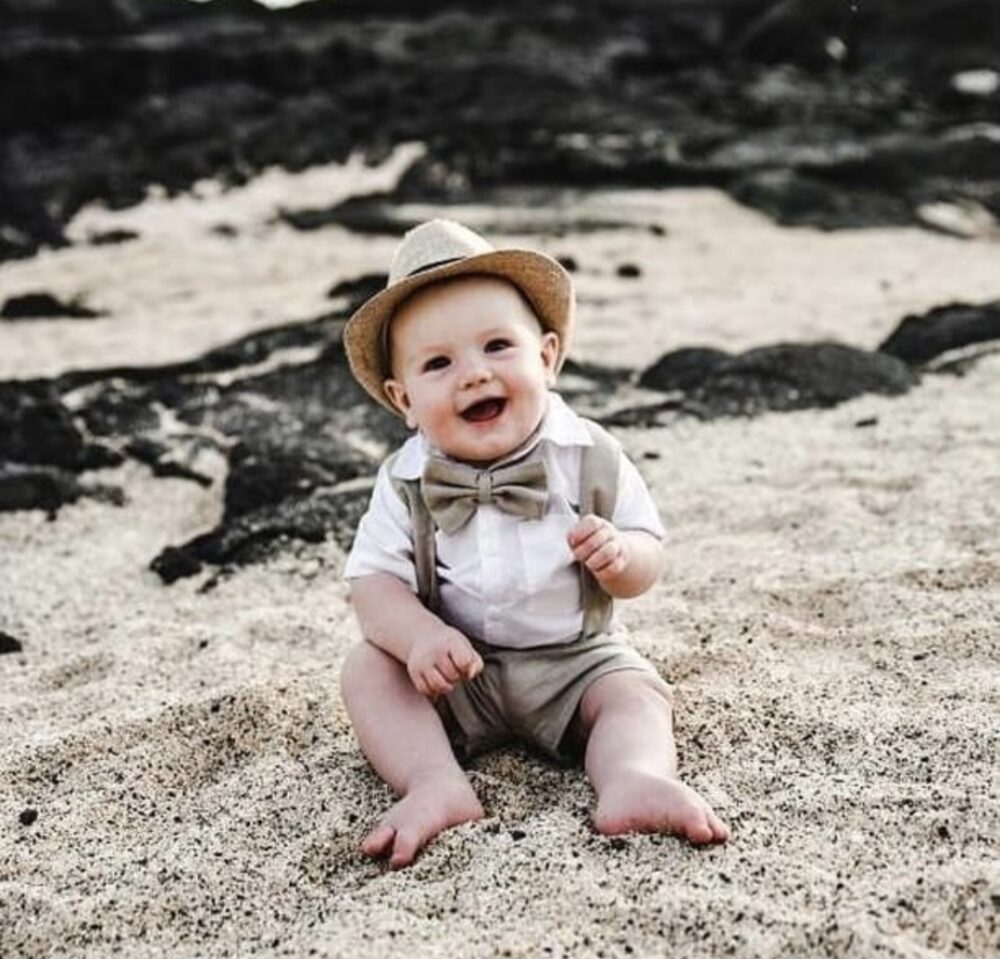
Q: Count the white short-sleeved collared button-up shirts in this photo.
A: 1